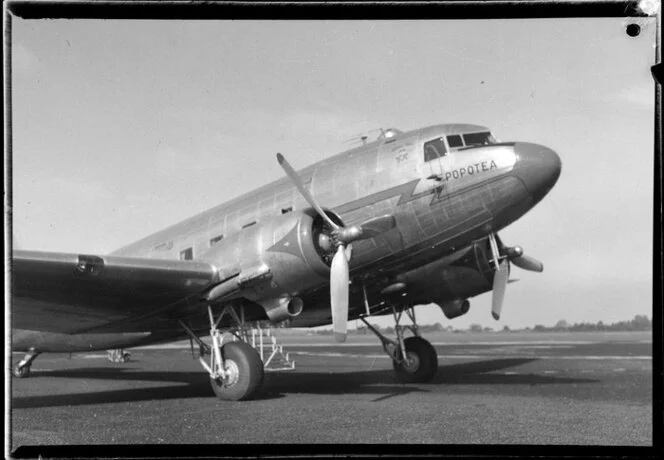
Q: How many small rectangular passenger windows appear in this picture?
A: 4